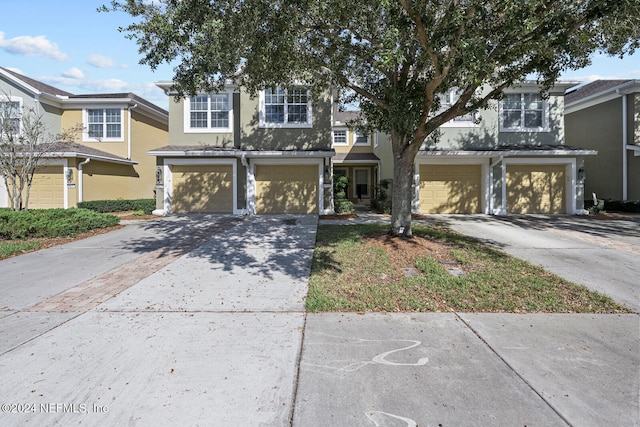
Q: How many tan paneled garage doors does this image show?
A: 5